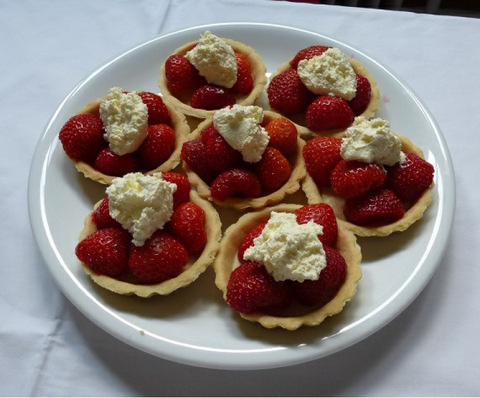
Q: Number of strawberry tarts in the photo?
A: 7